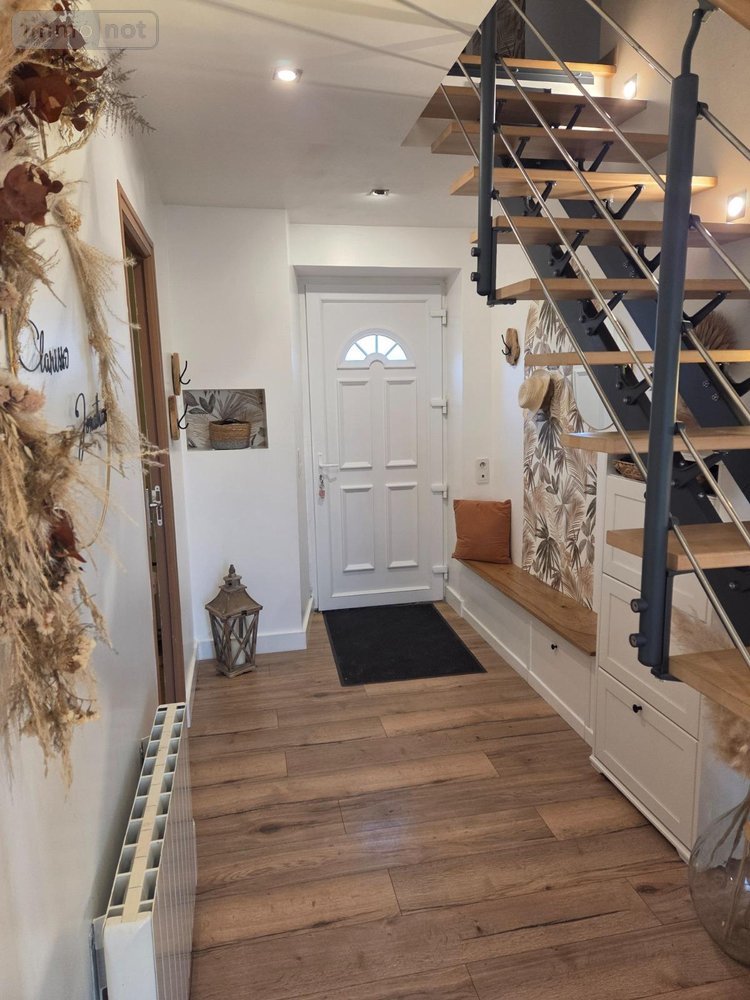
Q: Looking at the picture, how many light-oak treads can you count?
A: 10